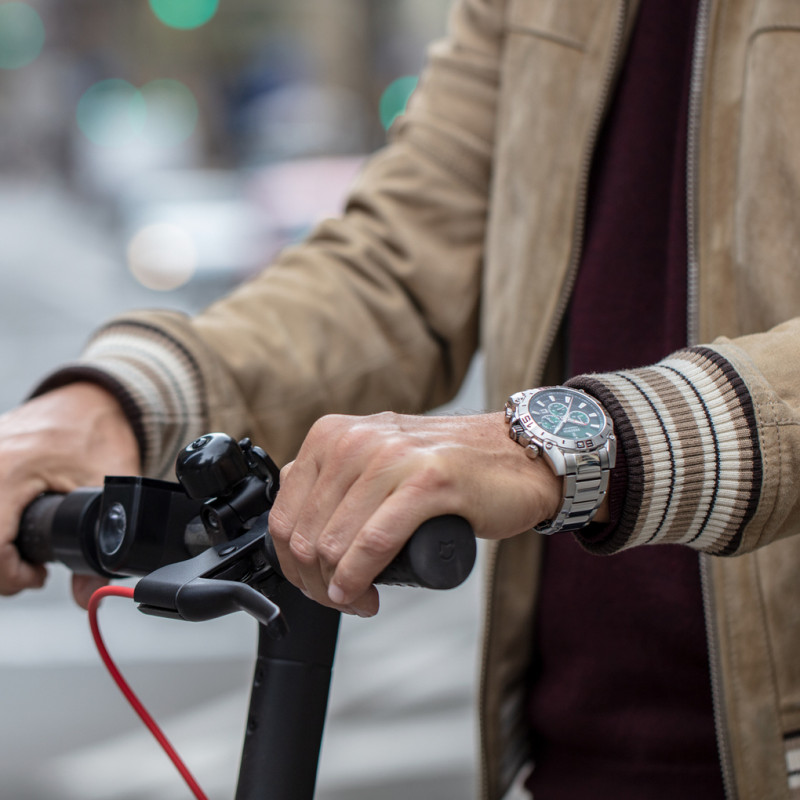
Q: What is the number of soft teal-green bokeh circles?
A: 5